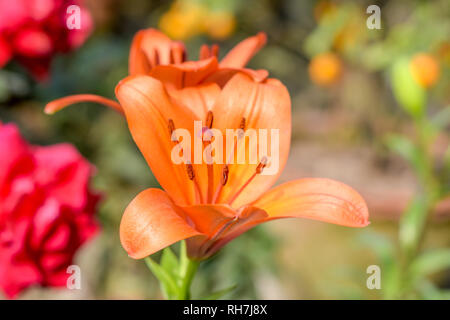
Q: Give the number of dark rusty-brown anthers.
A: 6